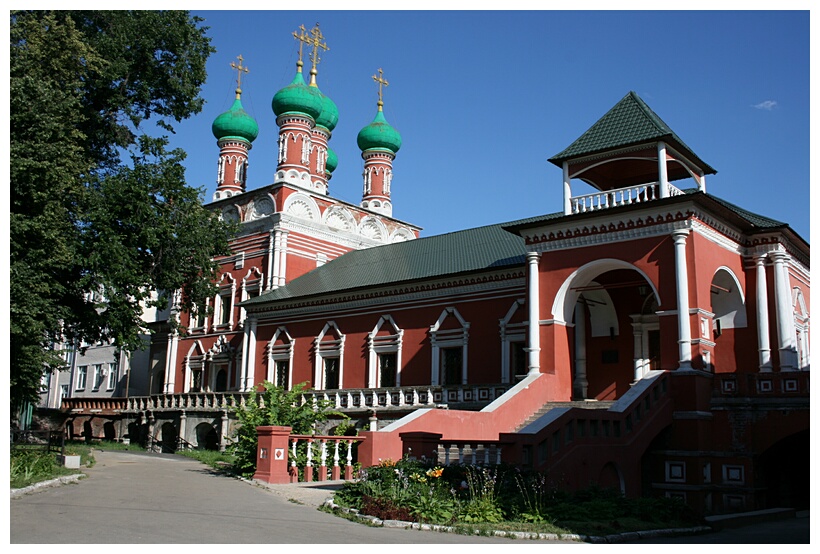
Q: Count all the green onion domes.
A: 5